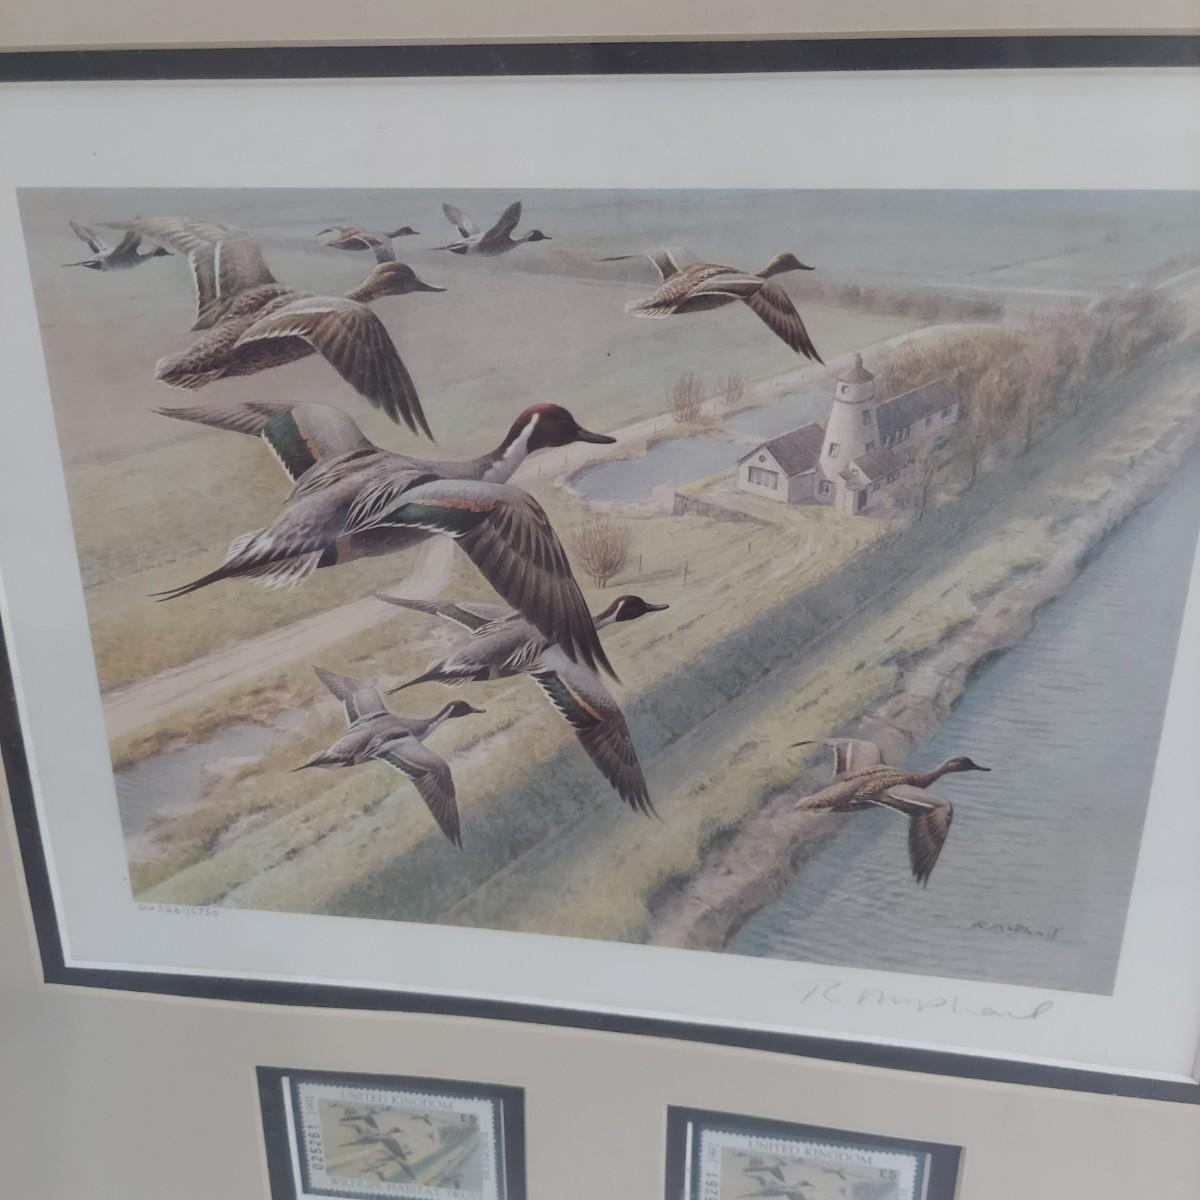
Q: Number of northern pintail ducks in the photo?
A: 9